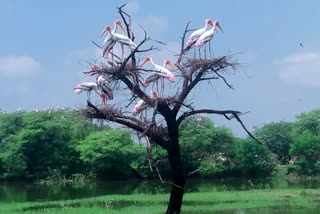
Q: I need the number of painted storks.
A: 9